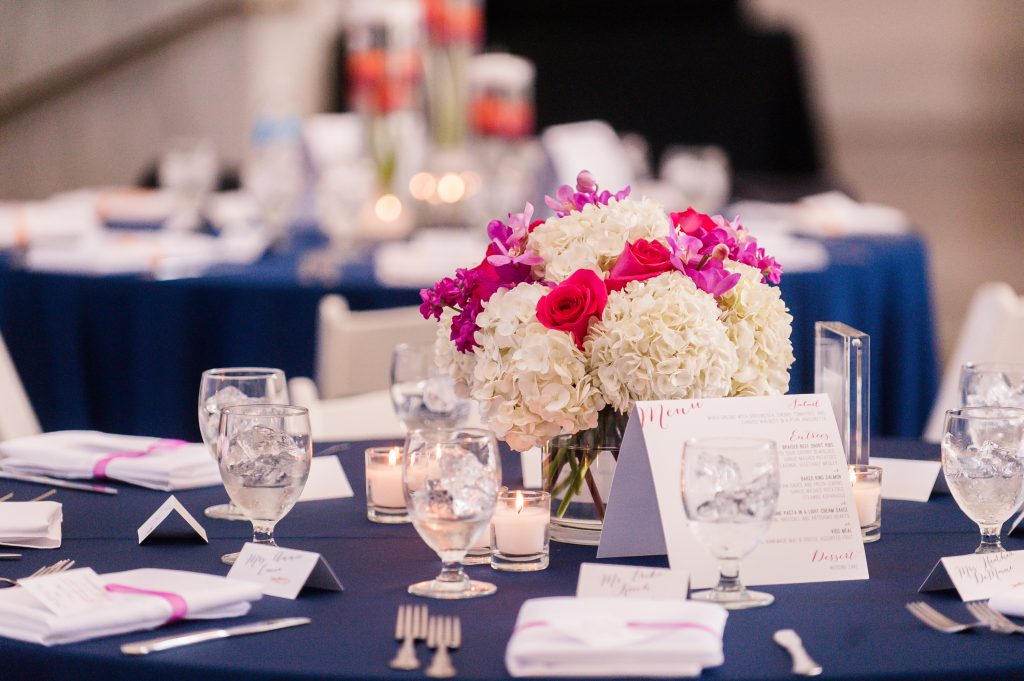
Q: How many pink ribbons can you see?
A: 3